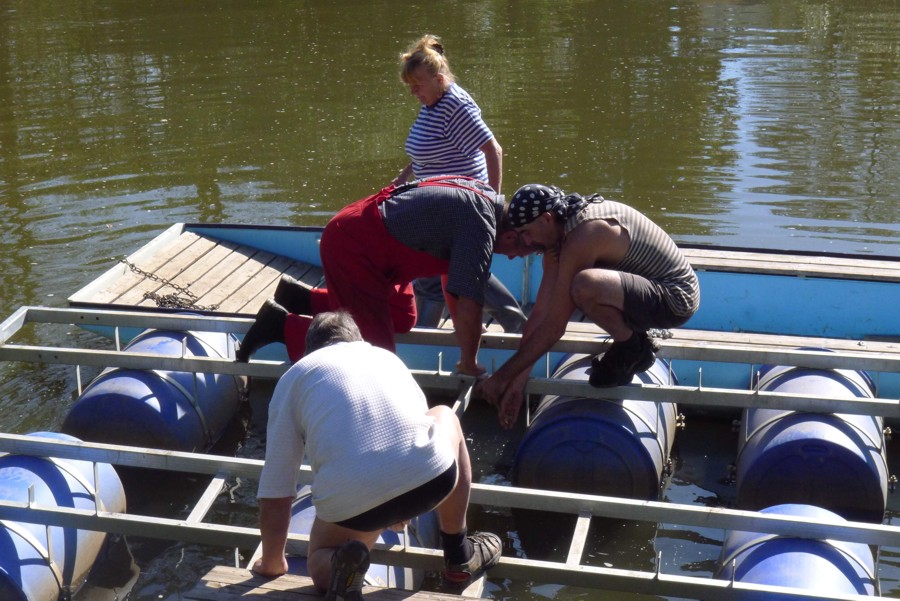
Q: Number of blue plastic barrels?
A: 6